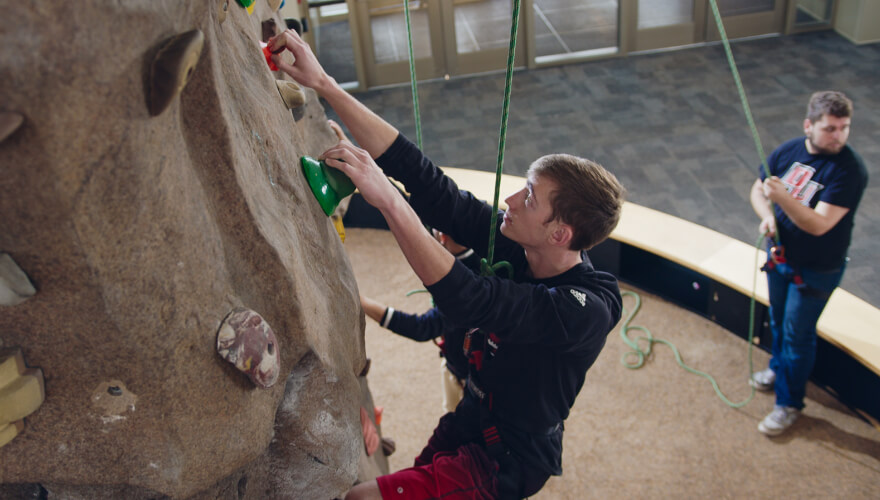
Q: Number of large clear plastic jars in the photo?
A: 0